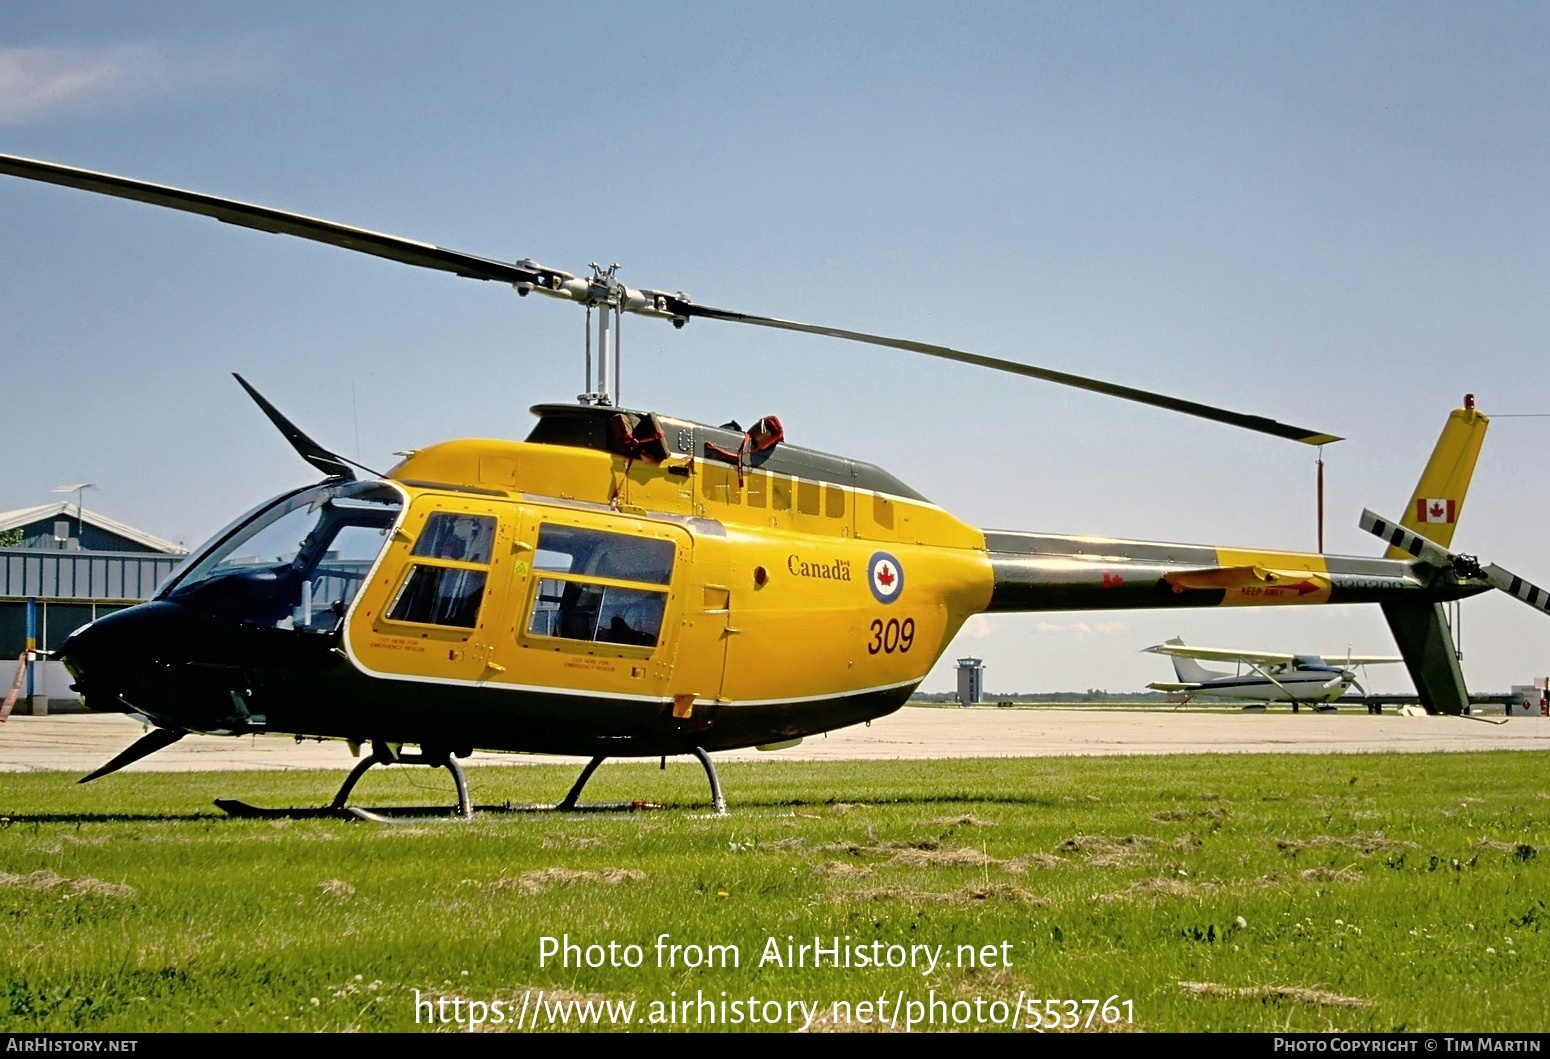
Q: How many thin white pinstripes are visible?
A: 2